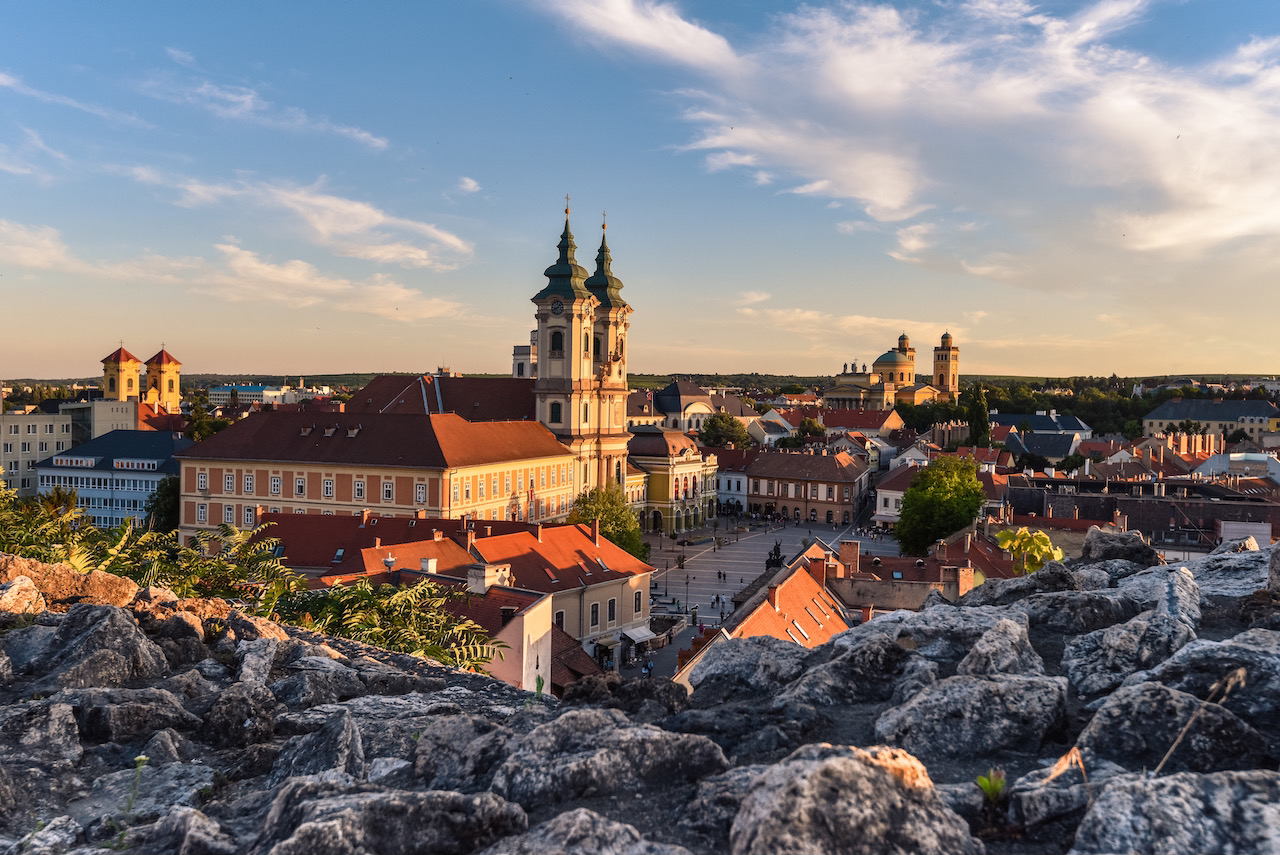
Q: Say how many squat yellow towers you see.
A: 2